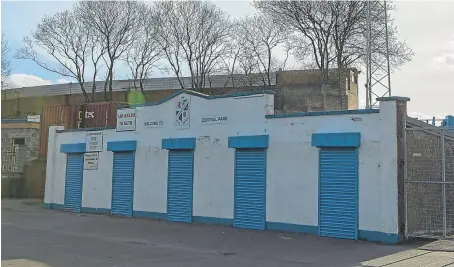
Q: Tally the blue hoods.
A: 5